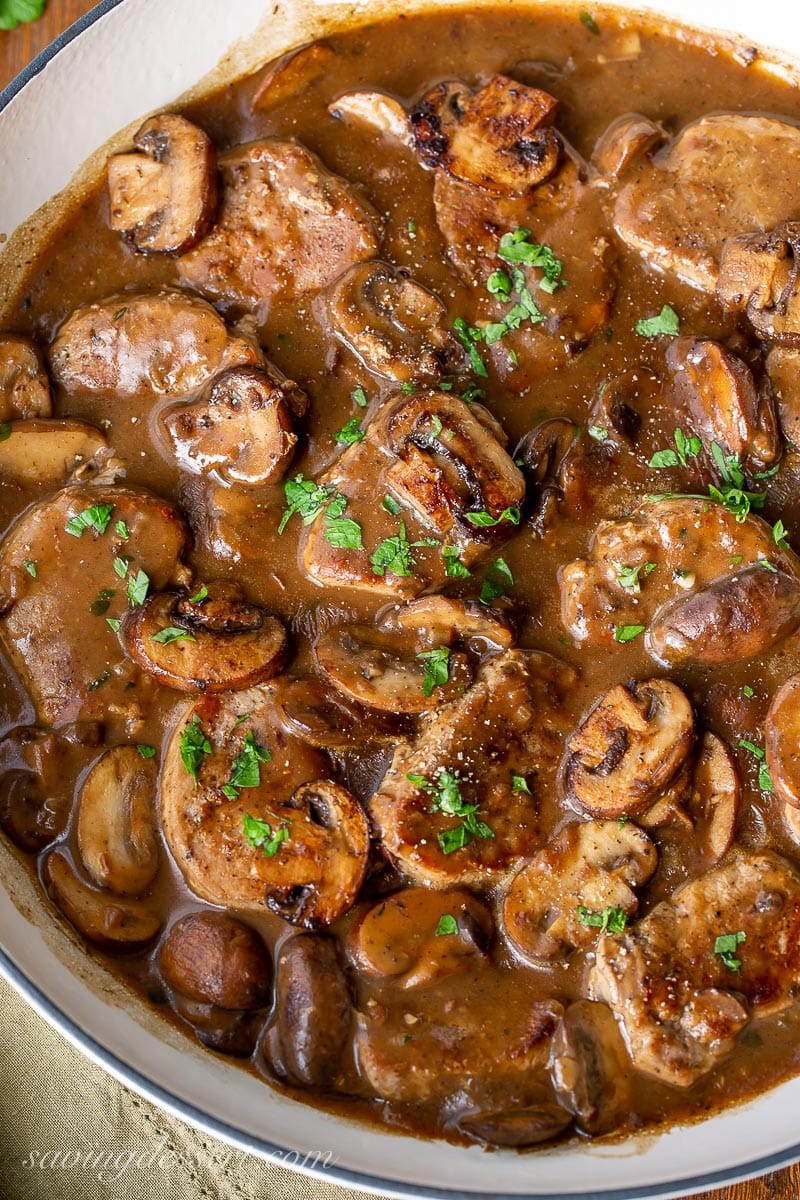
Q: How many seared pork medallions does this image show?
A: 11